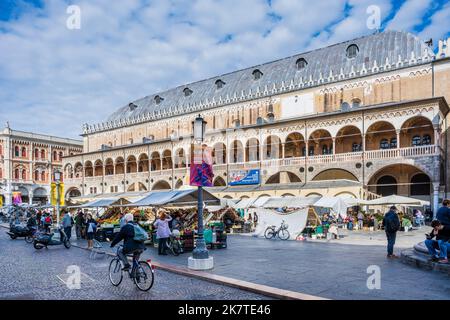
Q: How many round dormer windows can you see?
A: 7